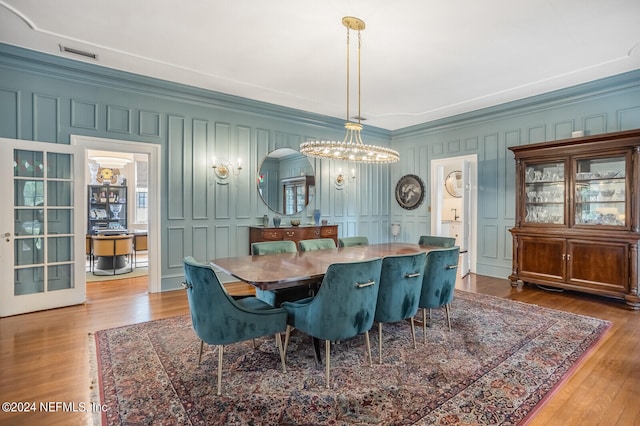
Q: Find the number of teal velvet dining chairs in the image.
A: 8